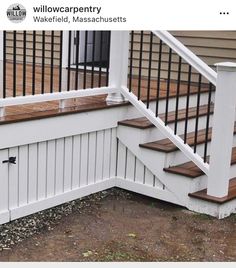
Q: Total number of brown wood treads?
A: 4